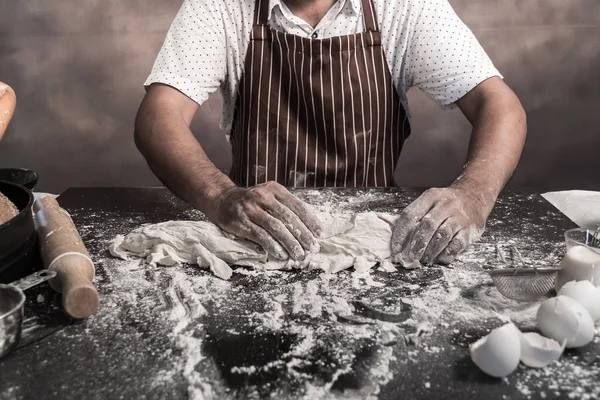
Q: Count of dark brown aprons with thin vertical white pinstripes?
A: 1